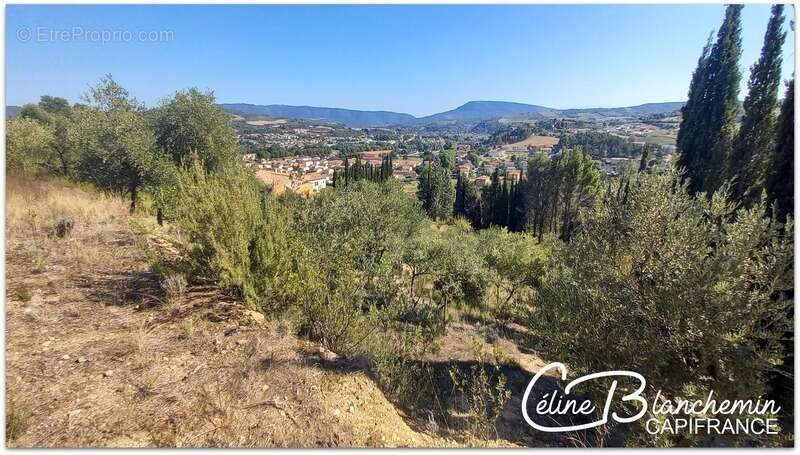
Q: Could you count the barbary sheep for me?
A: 0